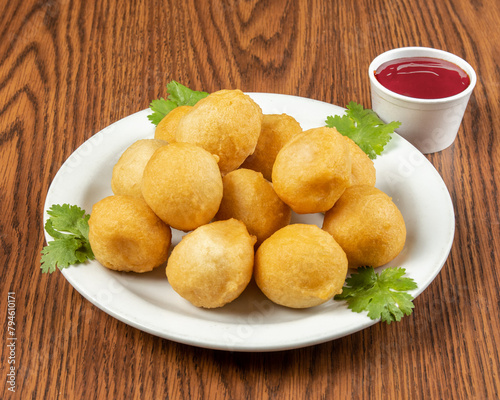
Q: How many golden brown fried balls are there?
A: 12